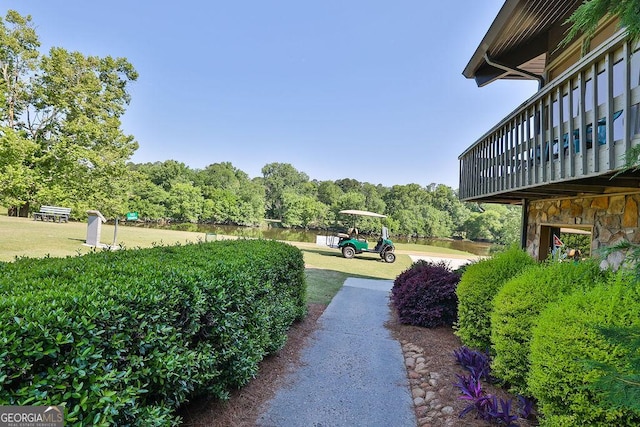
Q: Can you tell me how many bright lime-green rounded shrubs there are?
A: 3